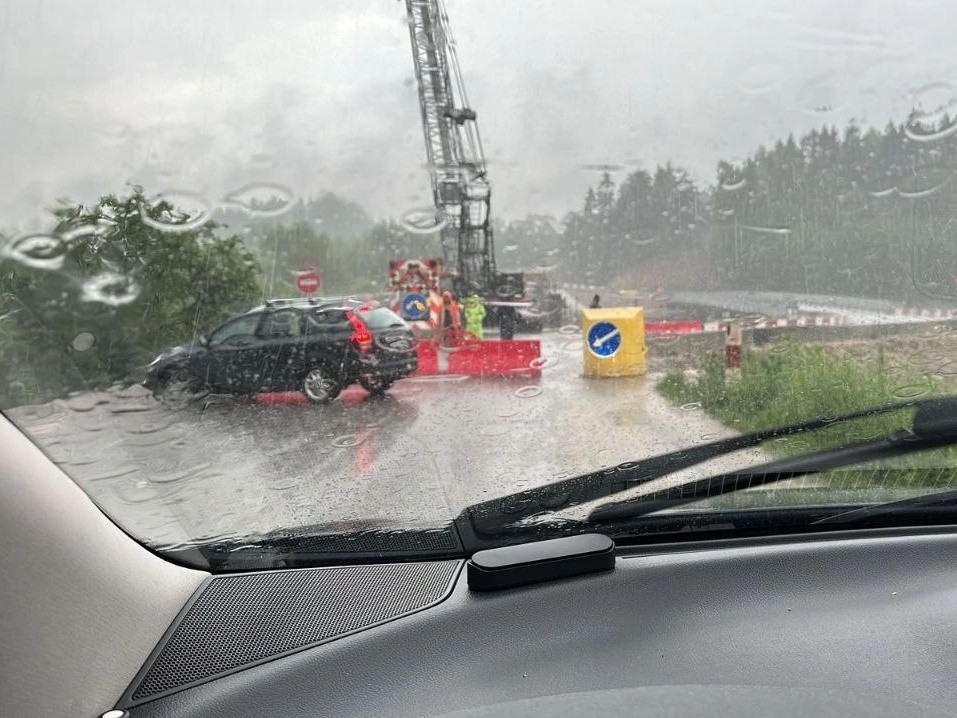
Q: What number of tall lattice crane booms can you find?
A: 1